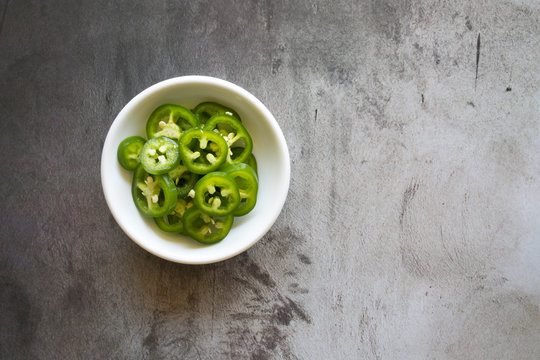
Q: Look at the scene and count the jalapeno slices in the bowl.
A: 13